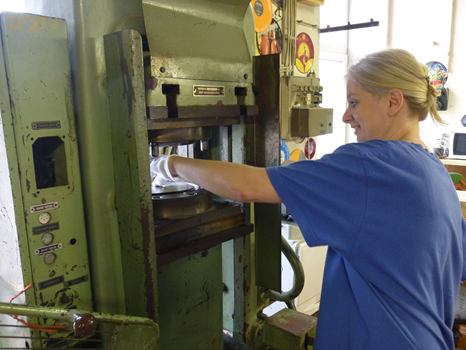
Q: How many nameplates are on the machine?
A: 7